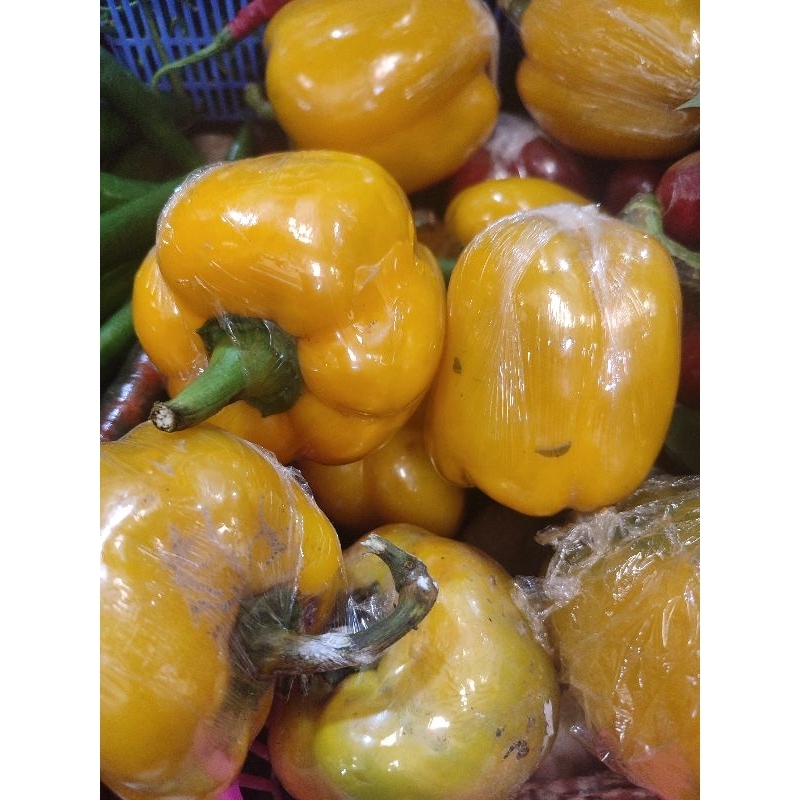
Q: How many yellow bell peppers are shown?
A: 9